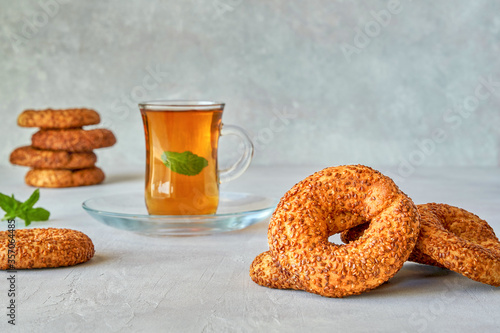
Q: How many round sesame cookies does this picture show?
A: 8